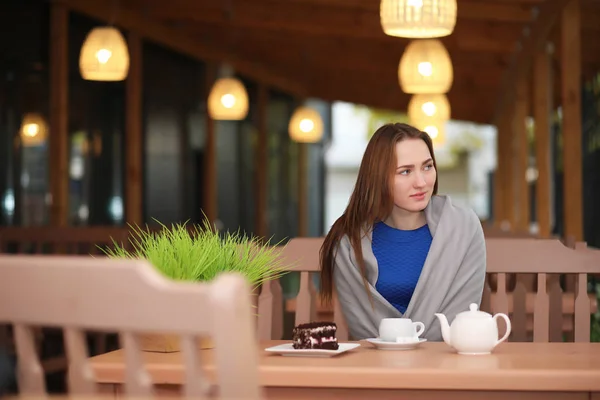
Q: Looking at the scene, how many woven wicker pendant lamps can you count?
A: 8